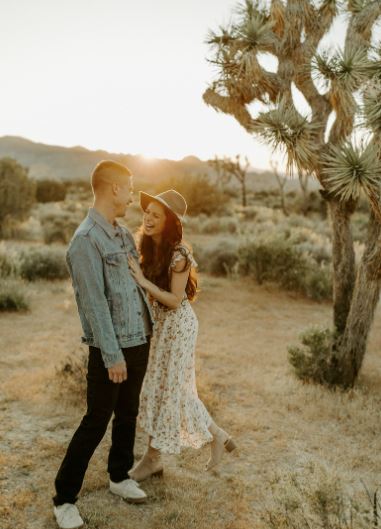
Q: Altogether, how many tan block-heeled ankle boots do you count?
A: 2